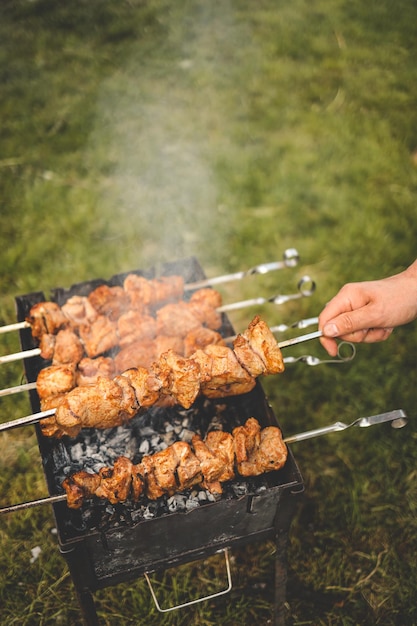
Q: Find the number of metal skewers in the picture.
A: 6